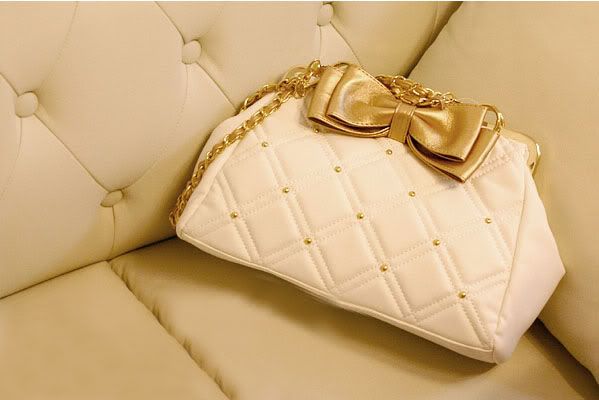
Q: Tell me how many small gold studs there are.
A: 13